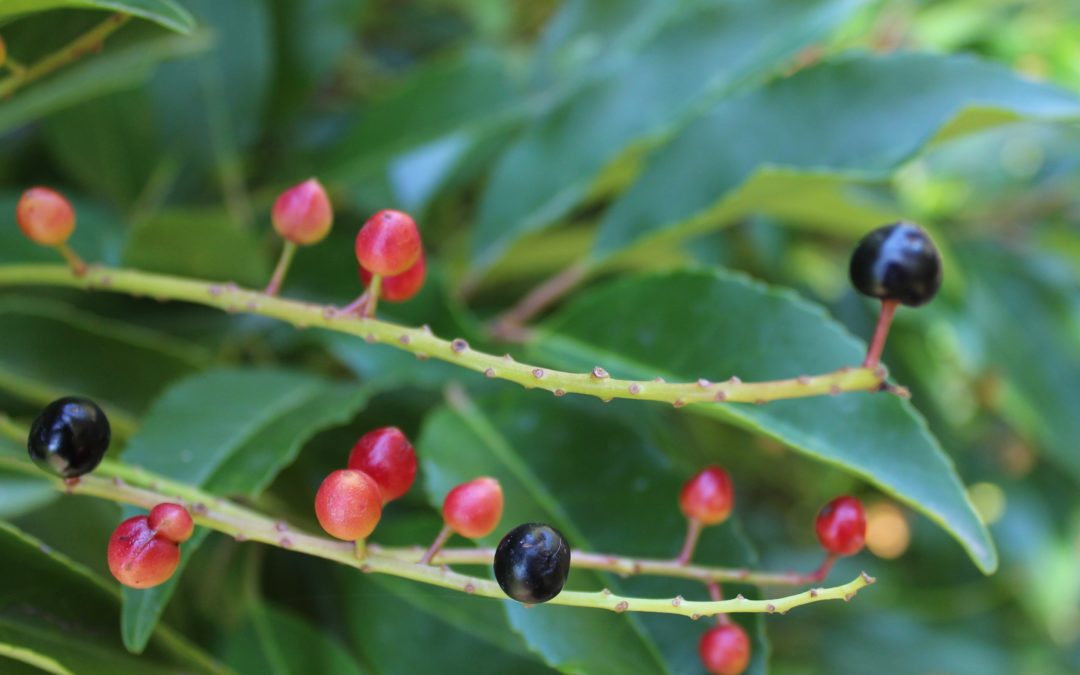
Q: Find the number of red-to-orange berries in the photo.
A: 12